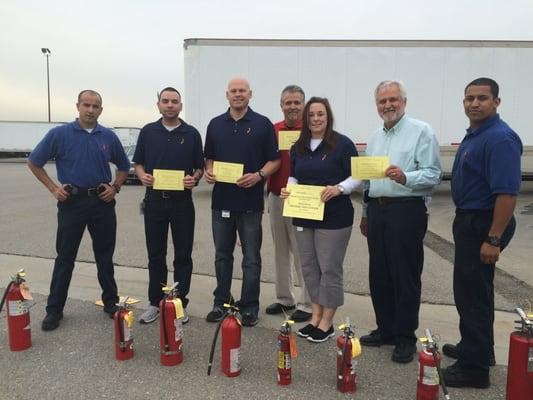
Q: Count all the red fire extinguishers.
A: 8